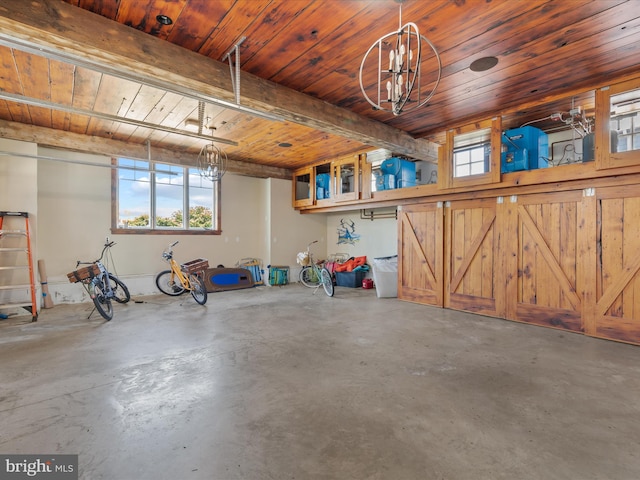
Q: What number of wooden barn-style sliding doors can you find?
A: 4